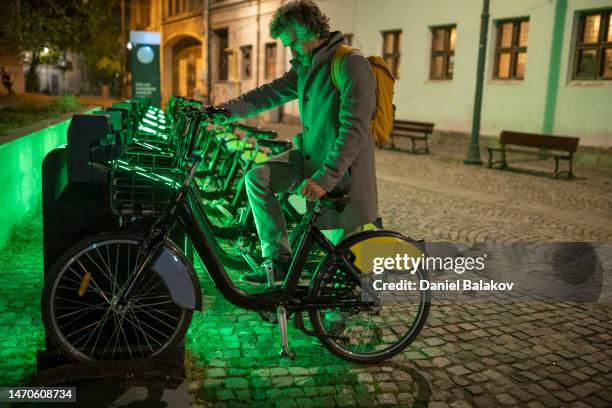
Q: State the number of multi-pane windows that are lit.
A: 4